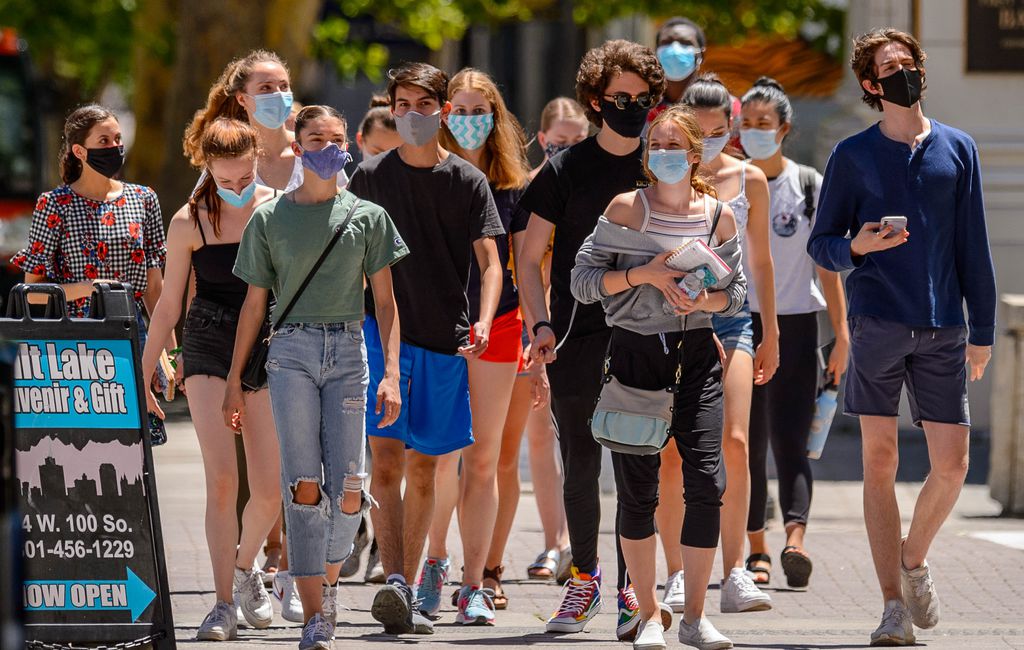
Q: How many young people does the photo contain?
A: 14